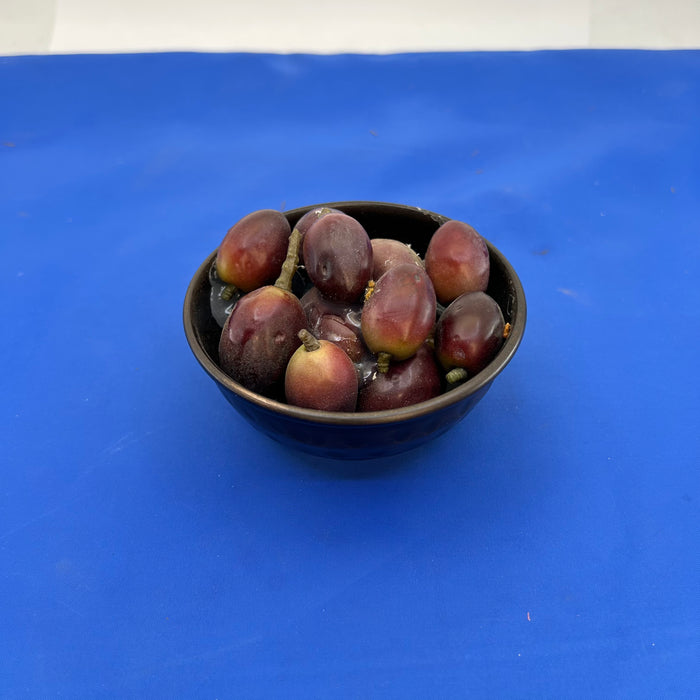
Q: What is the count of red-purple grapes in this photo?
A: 11